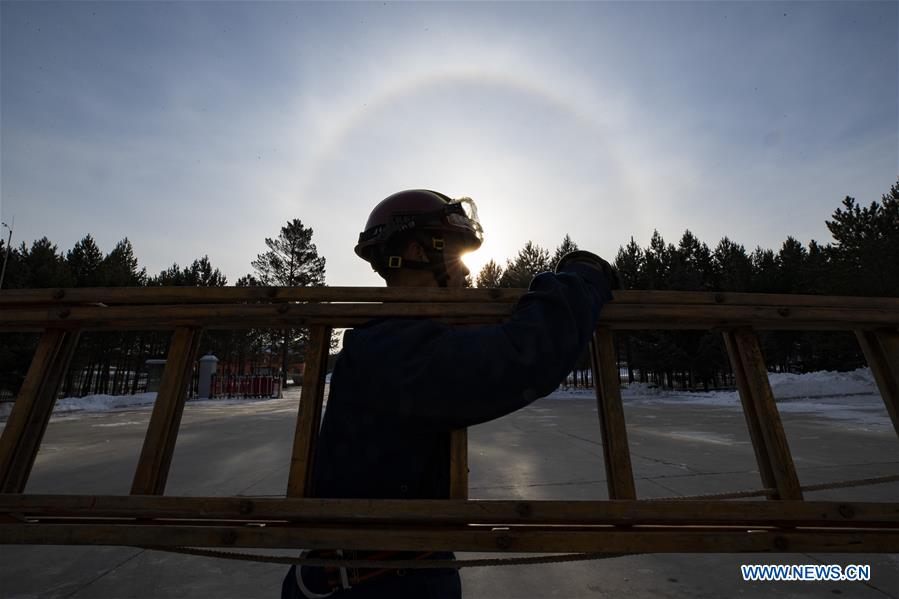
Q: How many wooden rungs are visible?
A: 7